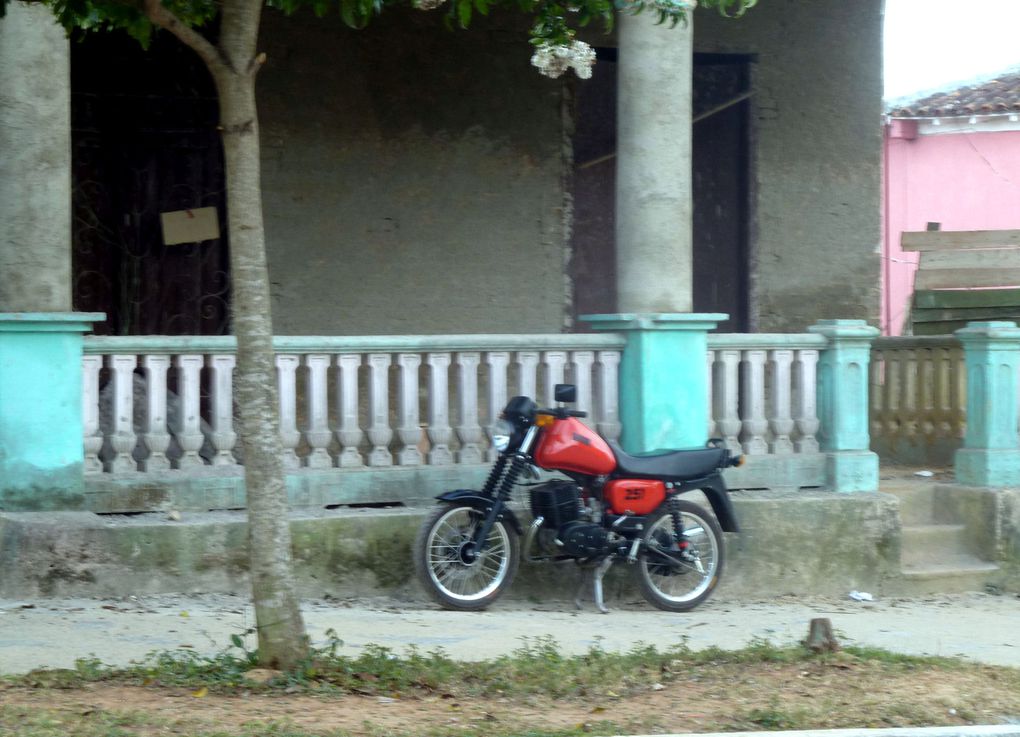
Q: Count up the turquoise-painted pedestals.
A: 4